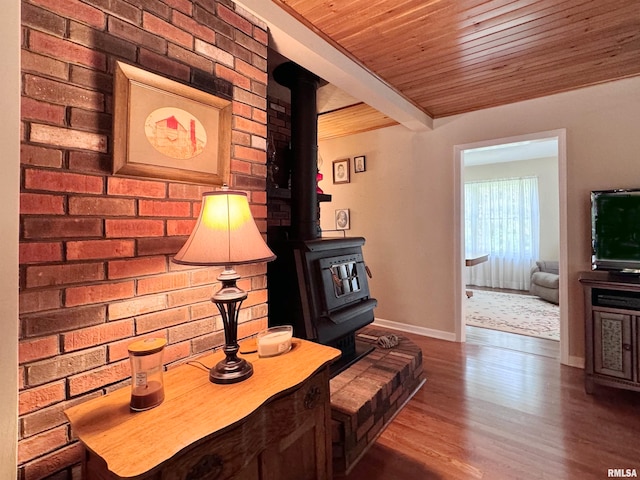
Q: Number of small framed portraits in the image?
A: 3